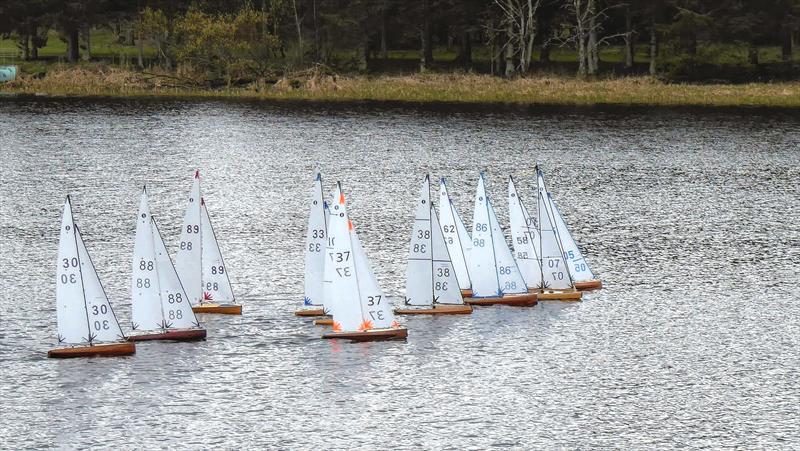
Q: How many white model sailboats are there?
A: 12